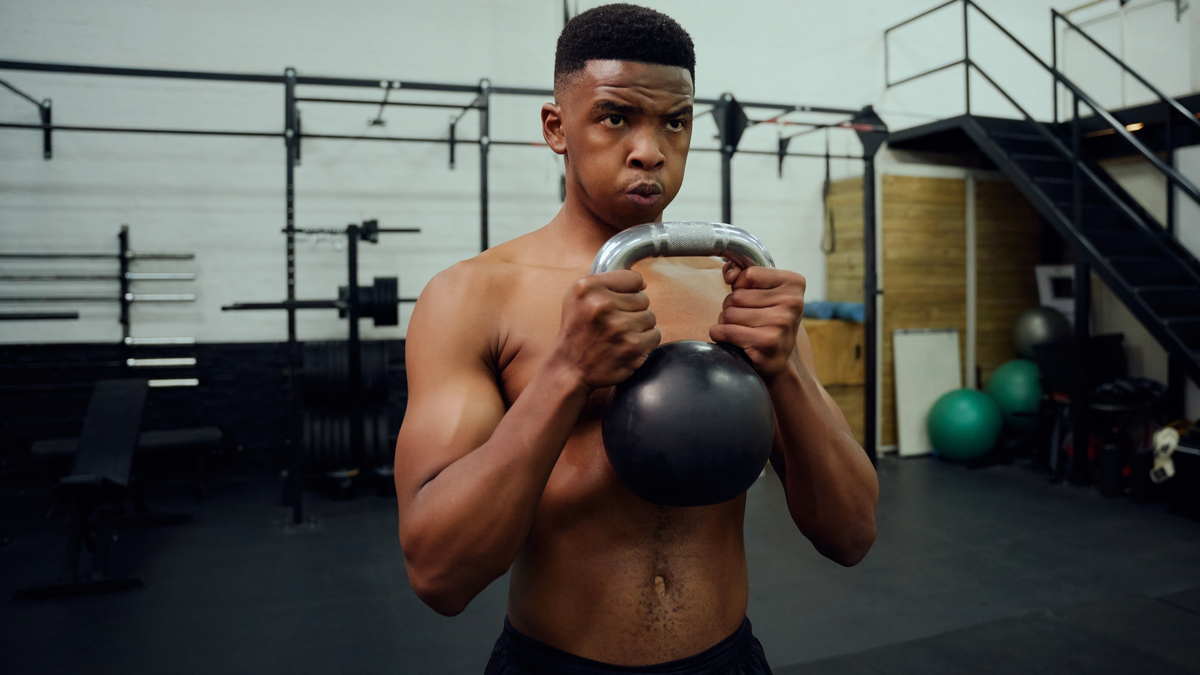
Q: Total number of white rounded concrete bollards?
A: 0